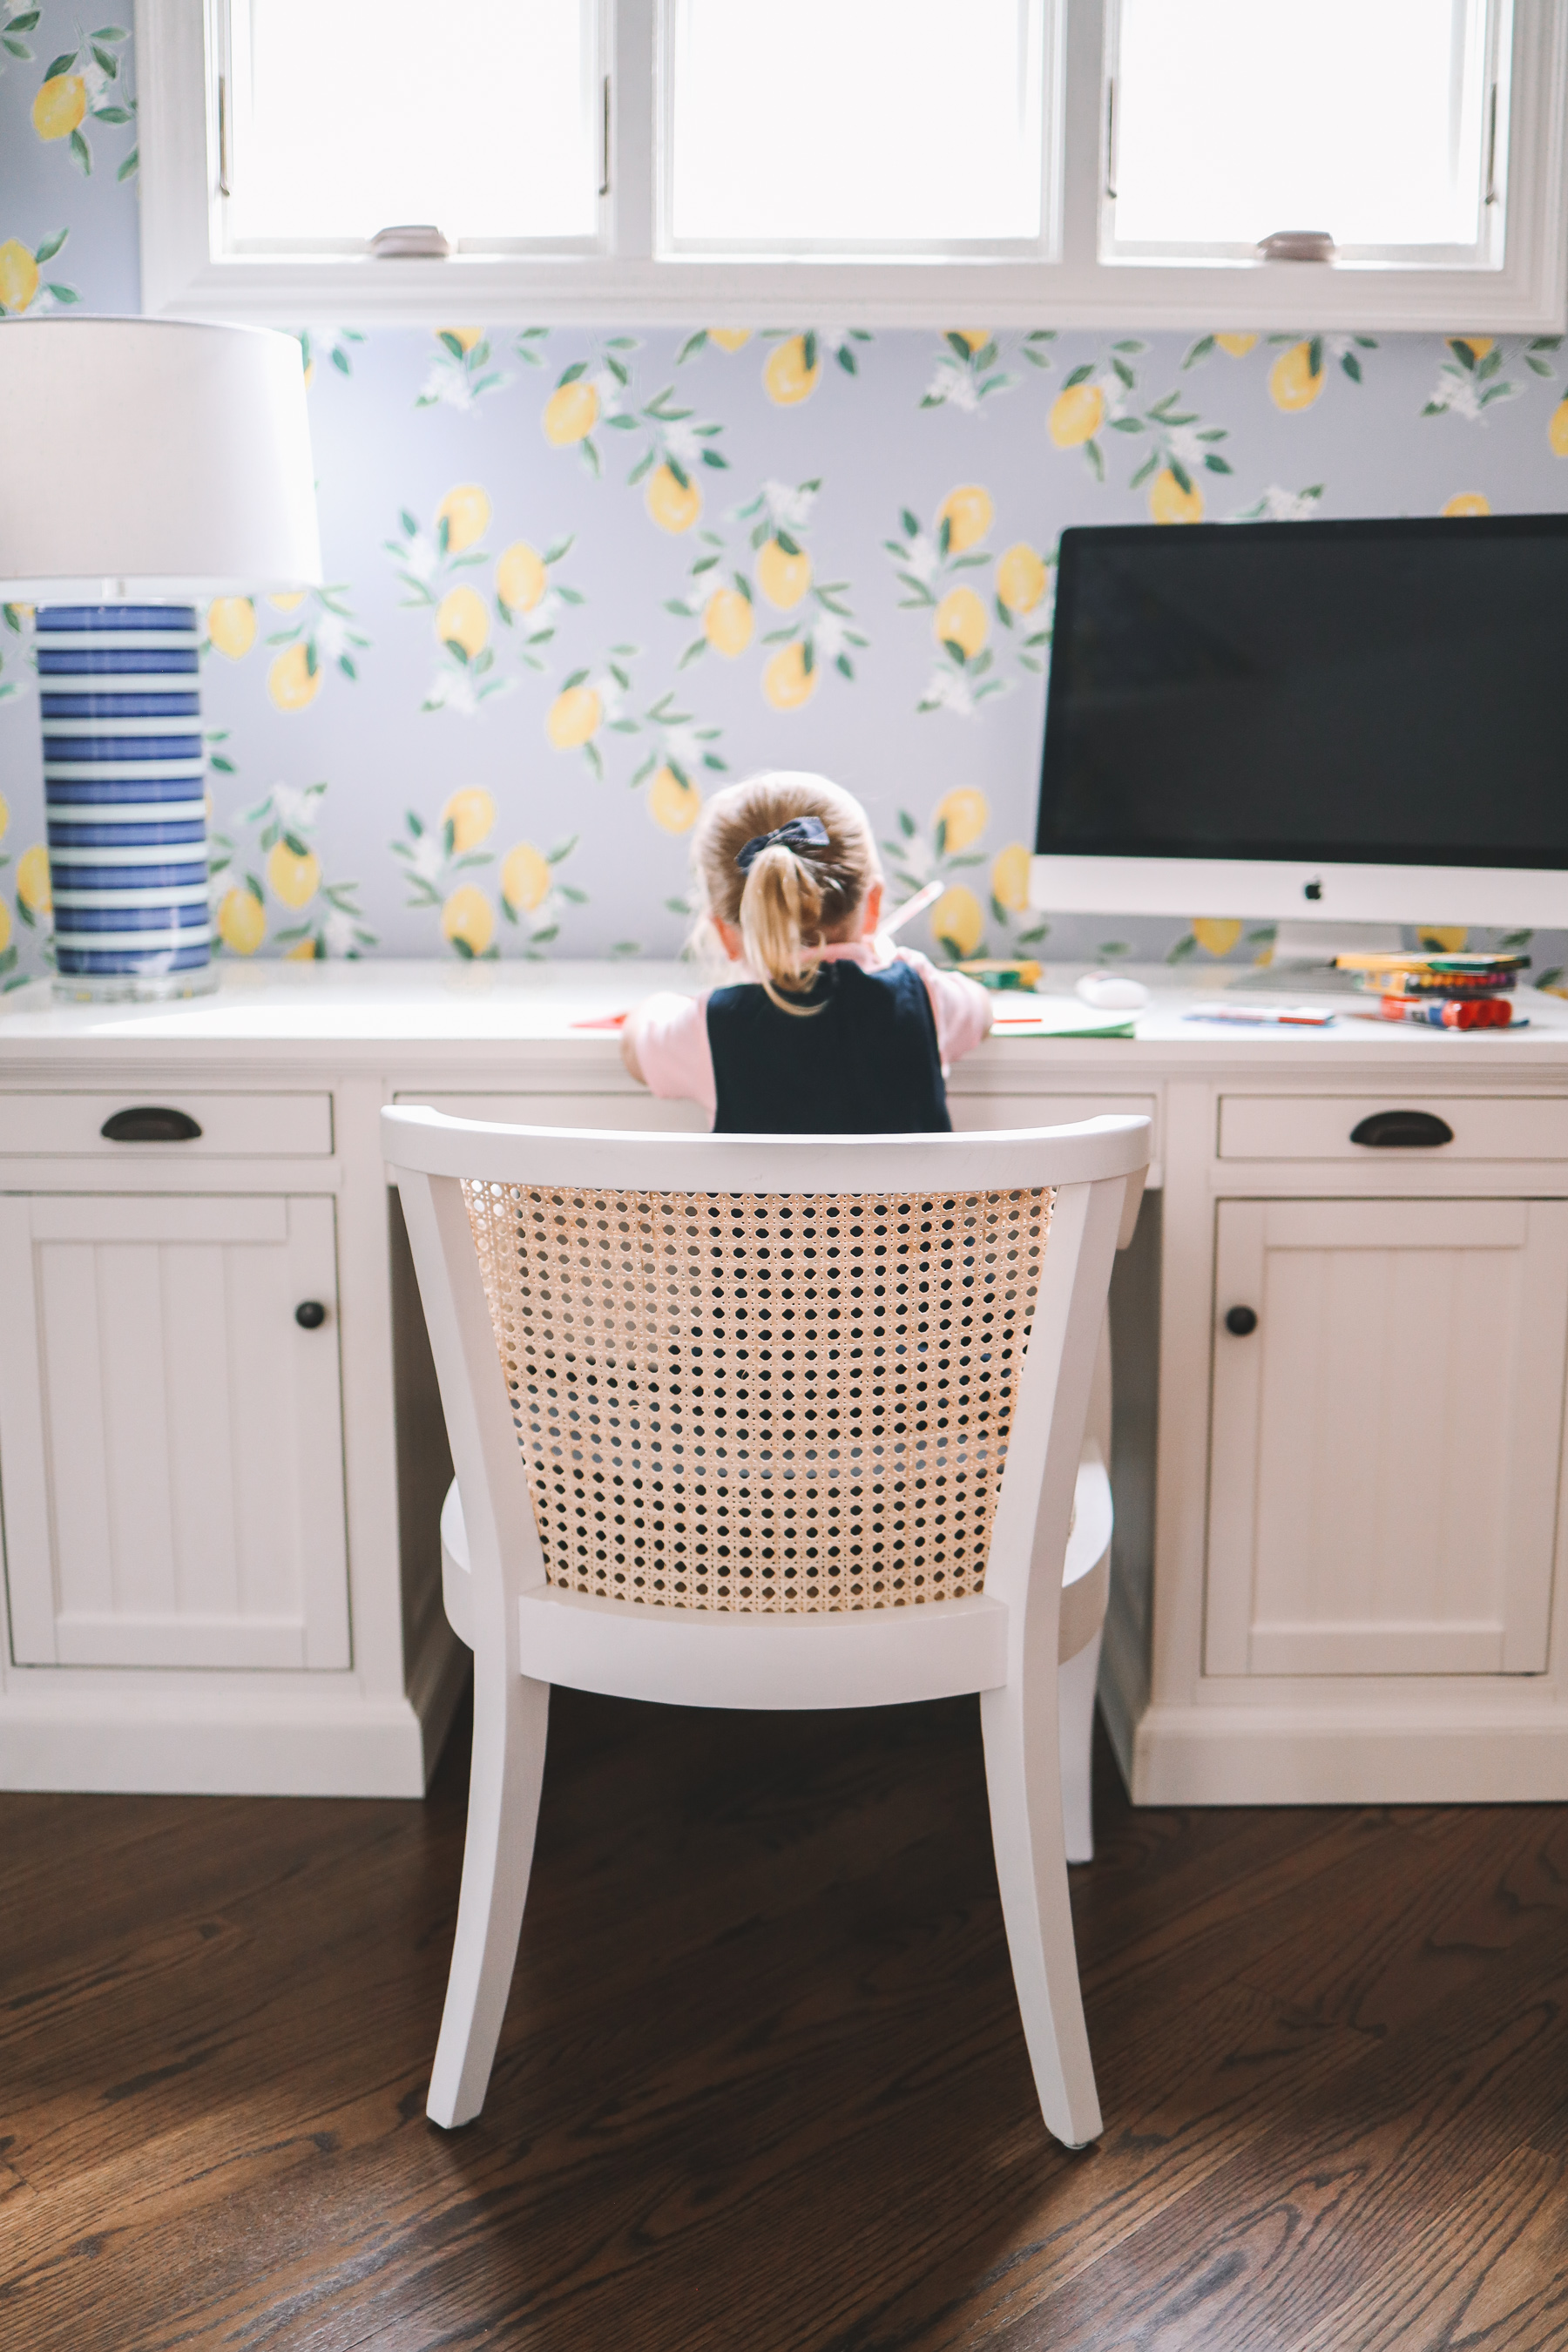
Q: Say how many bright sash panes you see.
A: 3